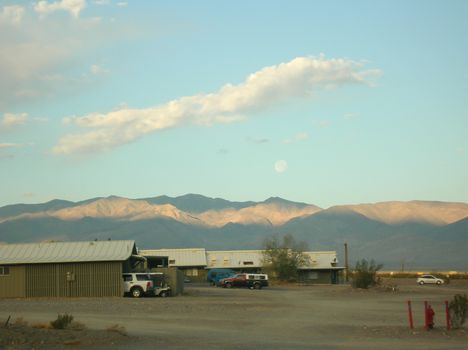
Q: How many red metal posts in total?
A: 3